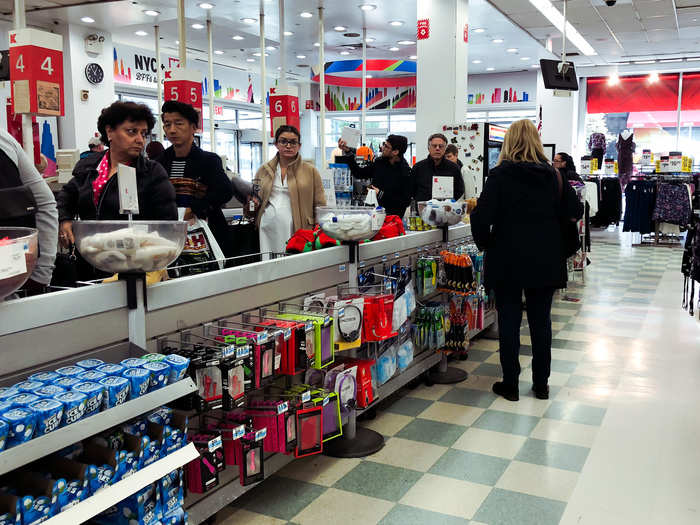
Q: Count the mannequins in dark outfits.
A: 2